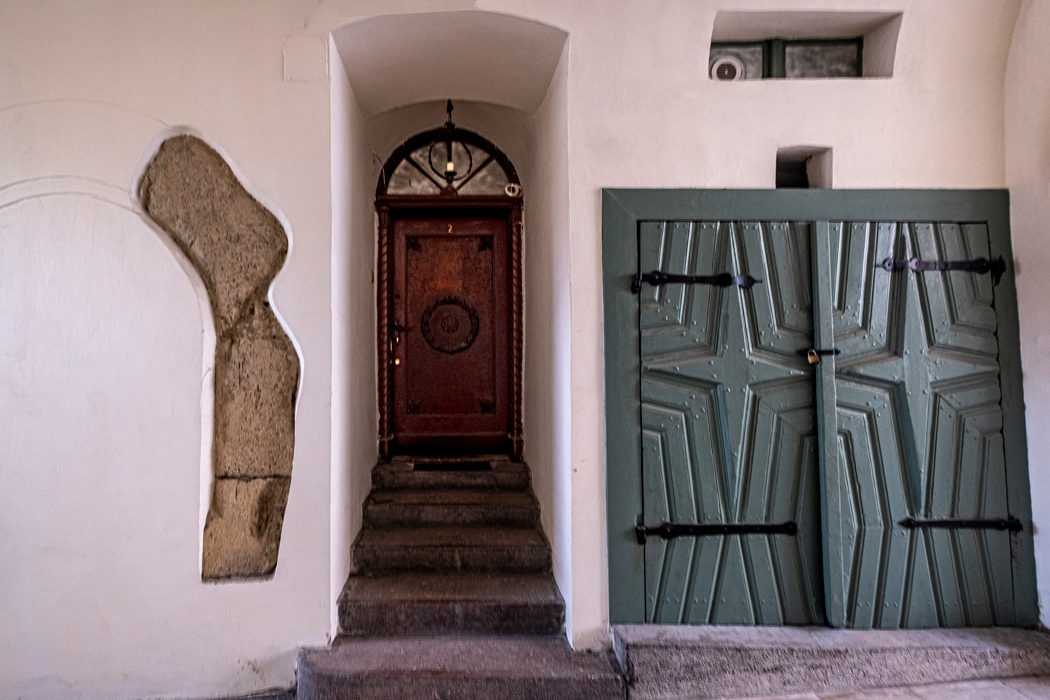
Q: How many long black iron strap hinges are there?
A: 4